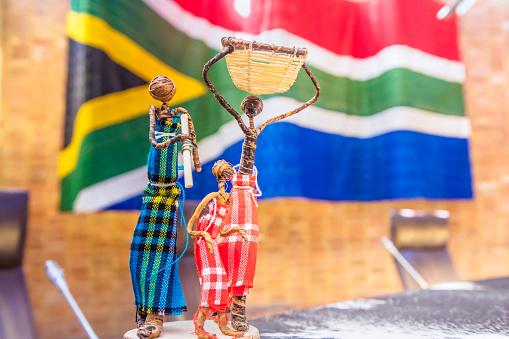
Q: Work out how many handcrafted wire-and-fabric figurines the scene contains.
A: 3